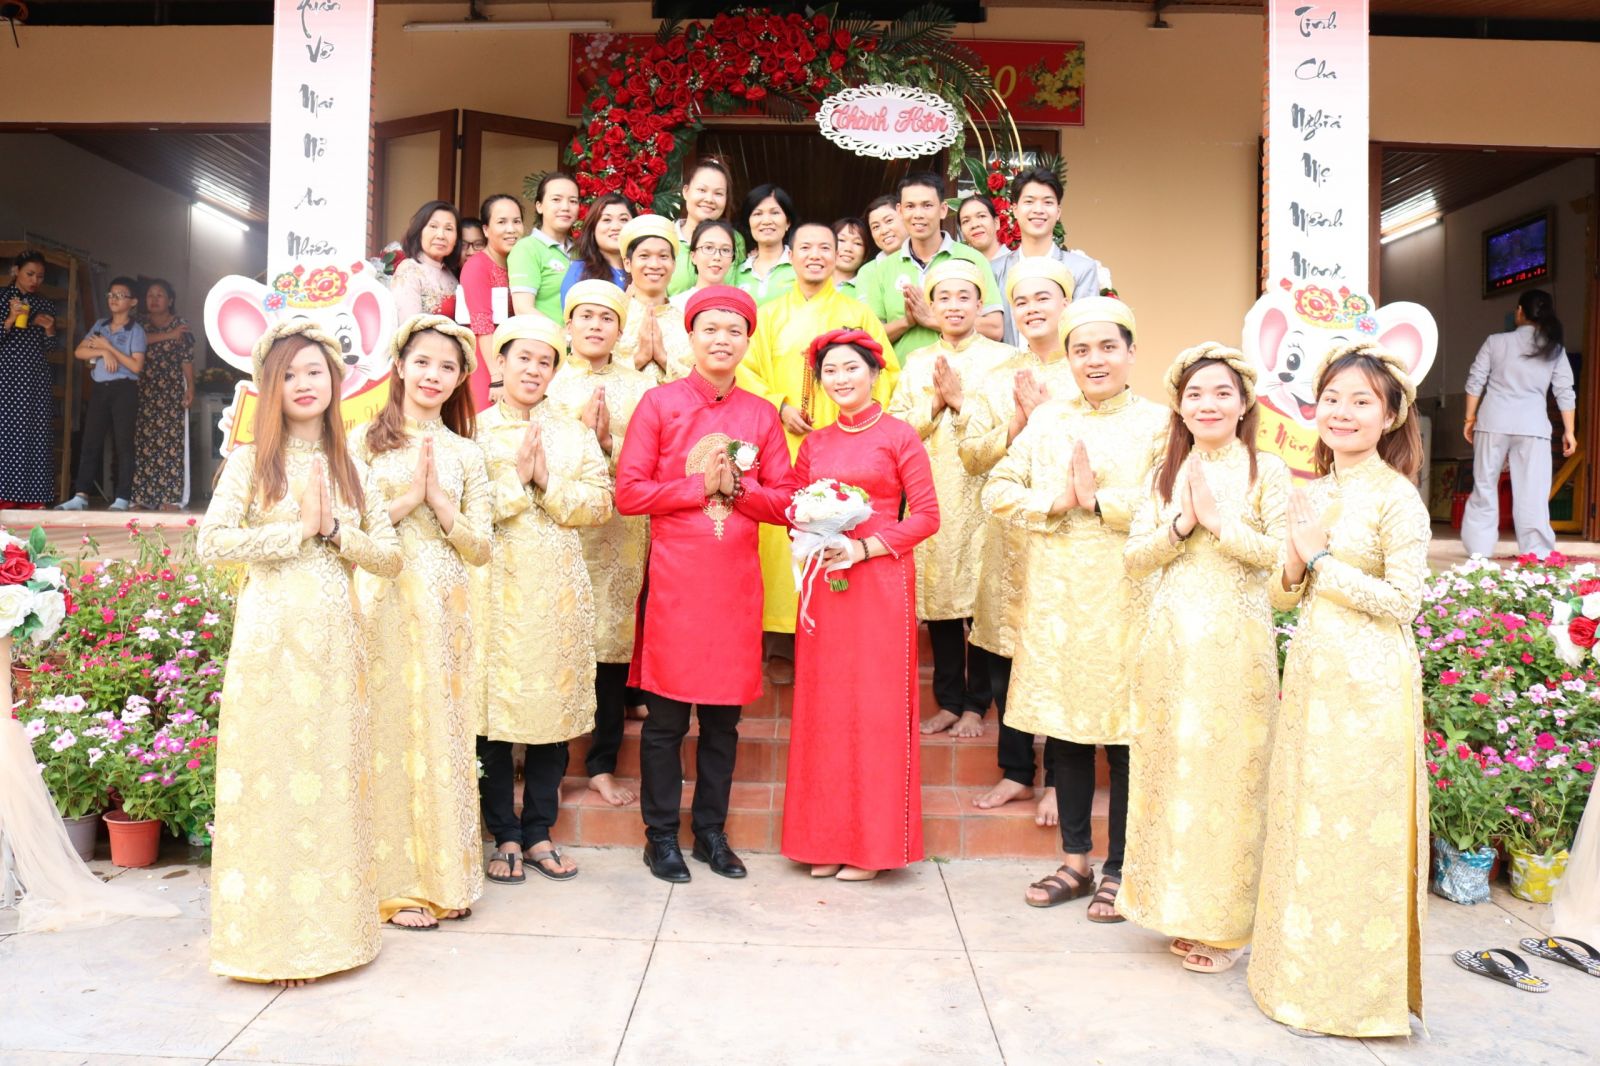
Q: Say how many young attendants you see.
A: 10